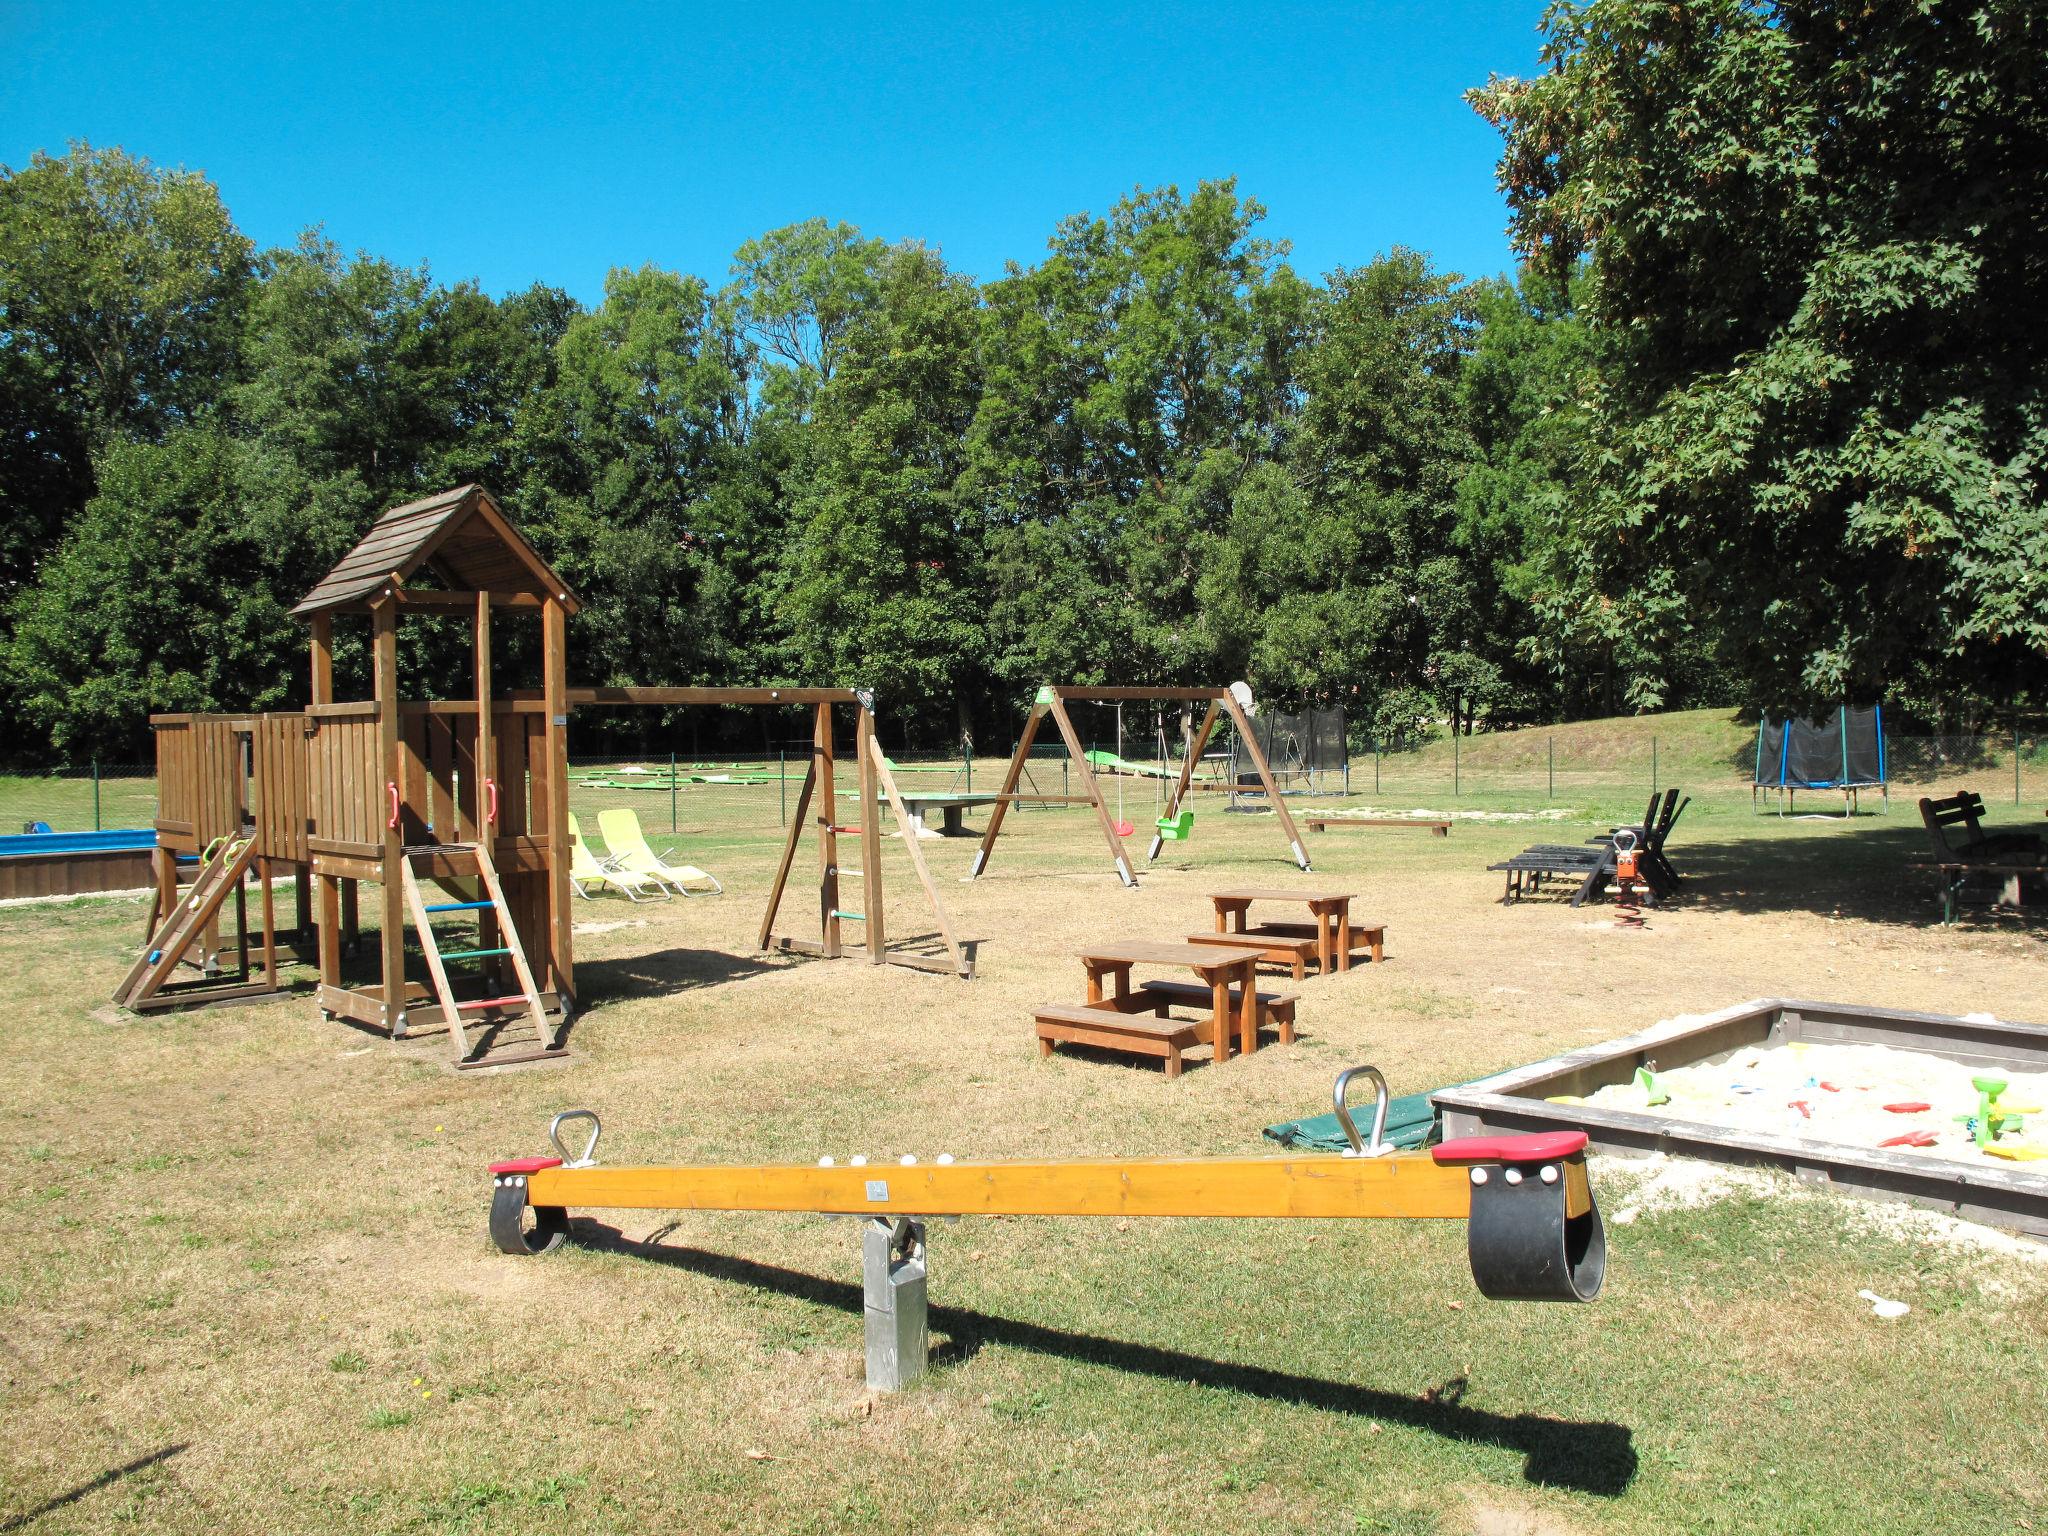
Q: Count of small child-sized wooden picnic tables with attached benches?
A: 2